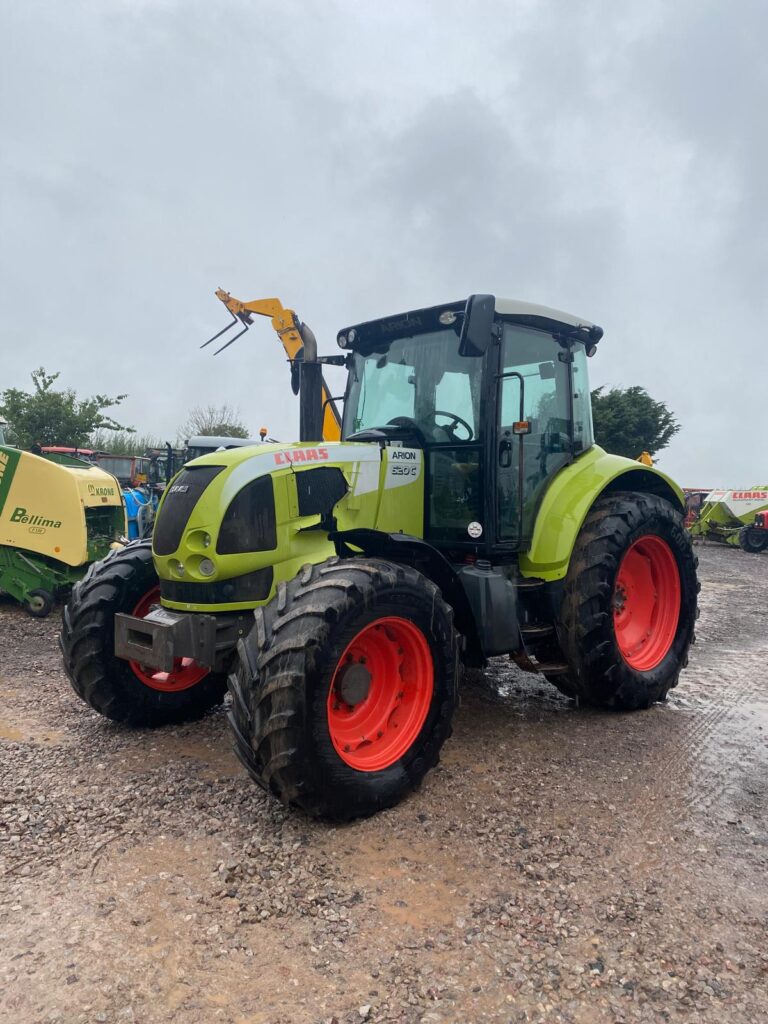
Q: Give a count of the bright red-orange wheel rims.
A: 3